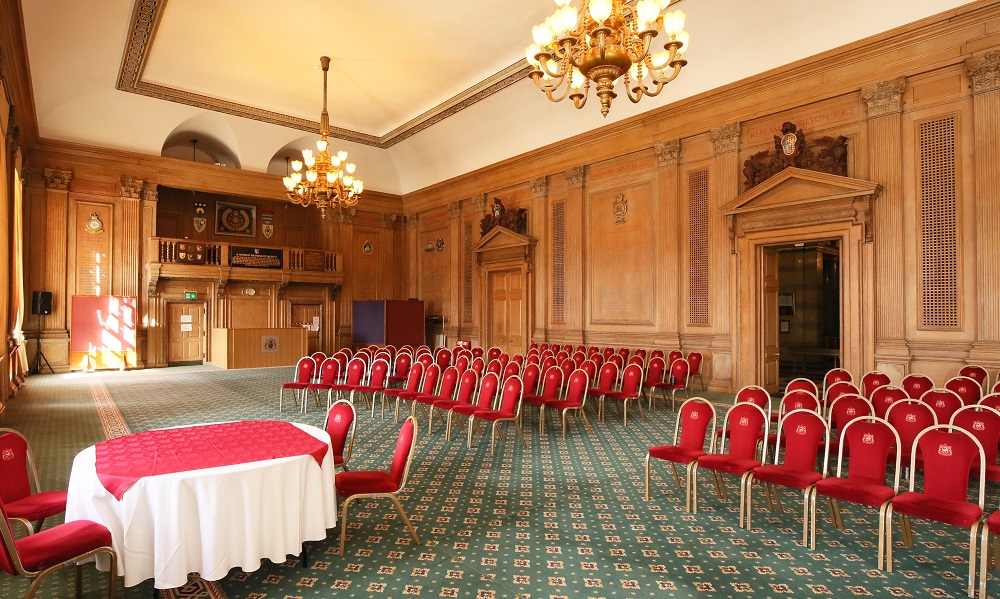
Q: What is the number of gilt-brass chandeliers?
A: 2